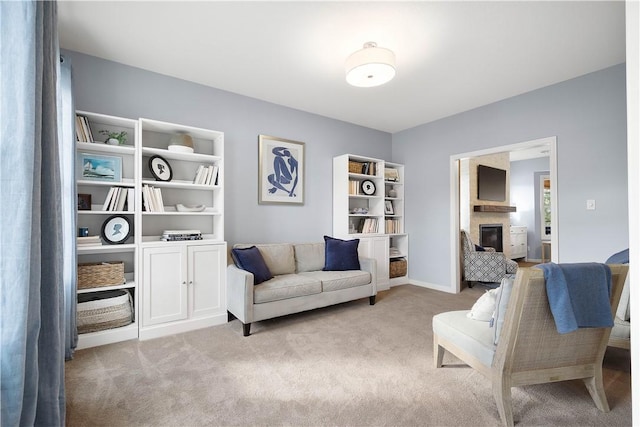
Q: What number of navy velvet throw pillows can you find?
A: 2